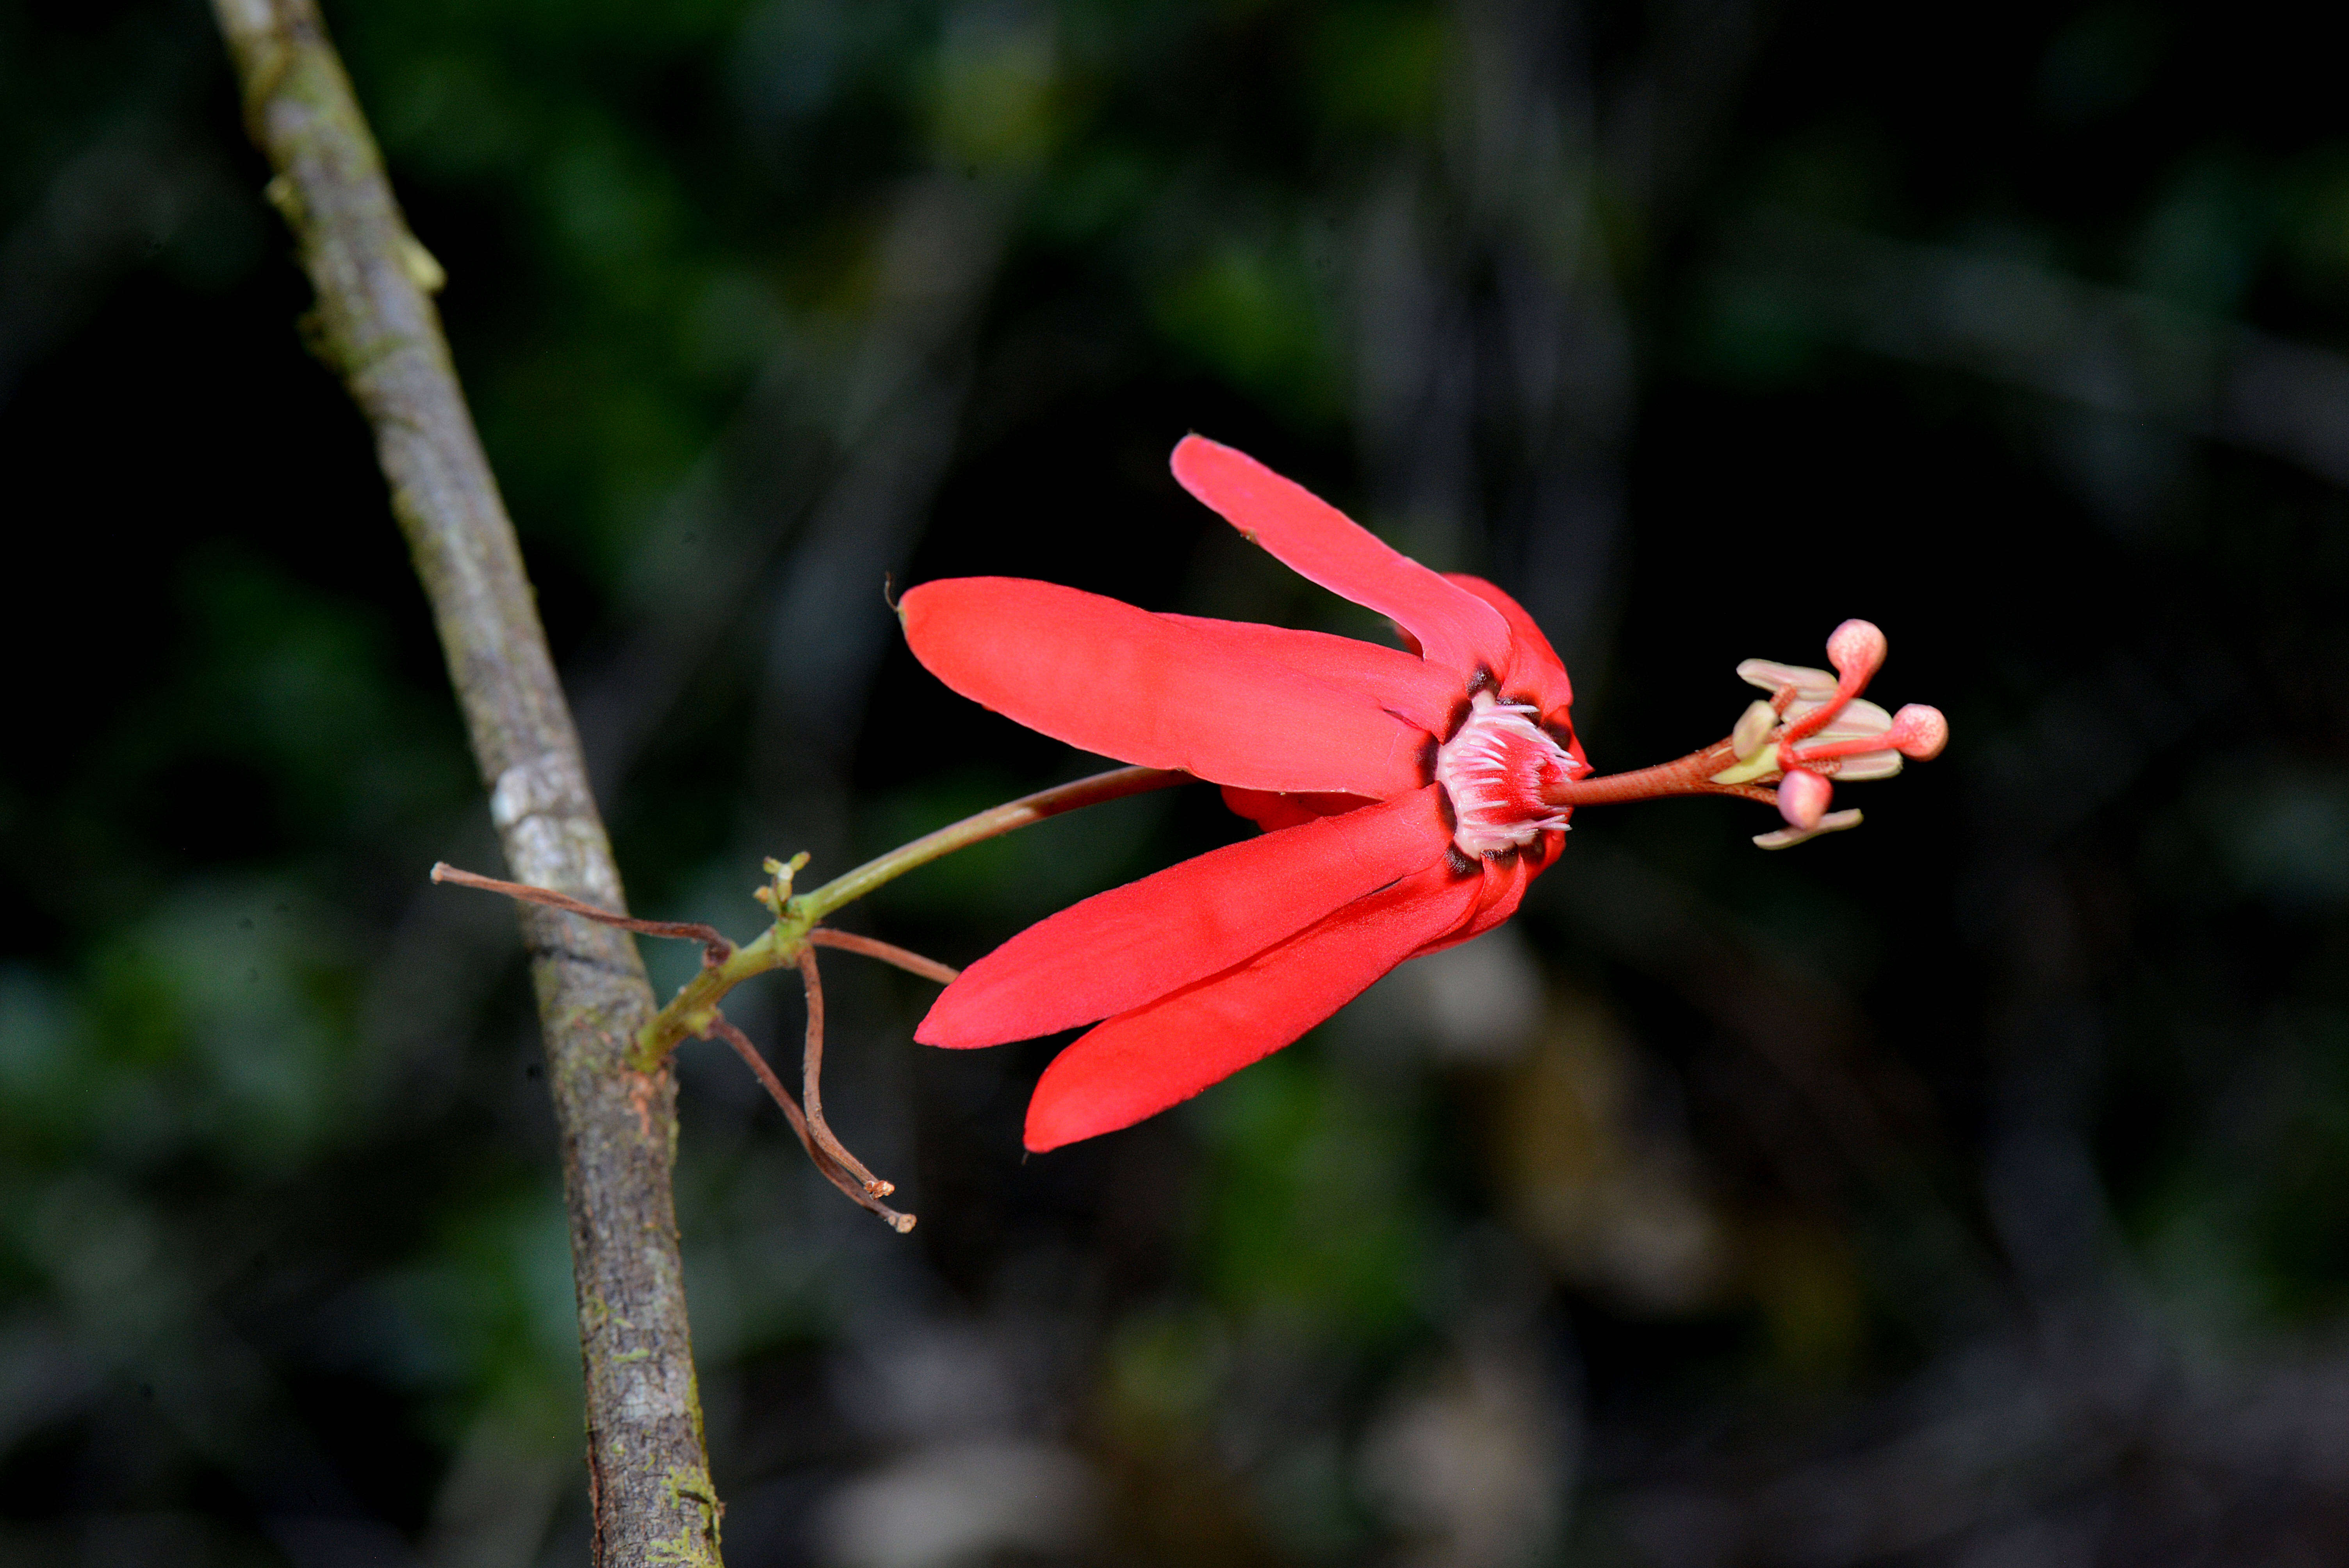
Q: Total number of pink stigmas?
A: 3